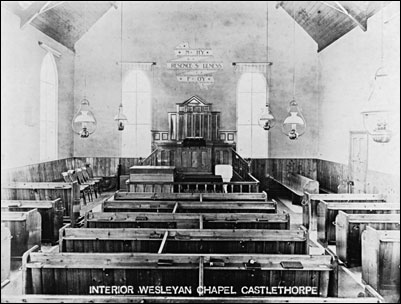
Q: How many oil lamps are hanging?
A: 5